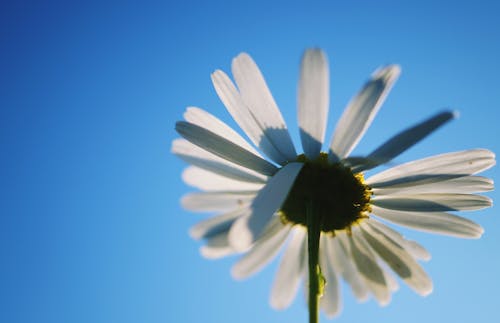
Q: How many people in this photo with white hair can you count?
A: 0